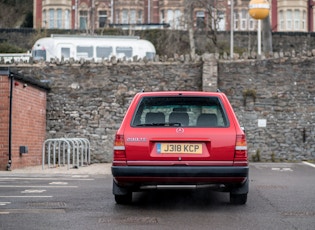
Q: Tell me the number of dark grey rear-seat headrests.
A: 3